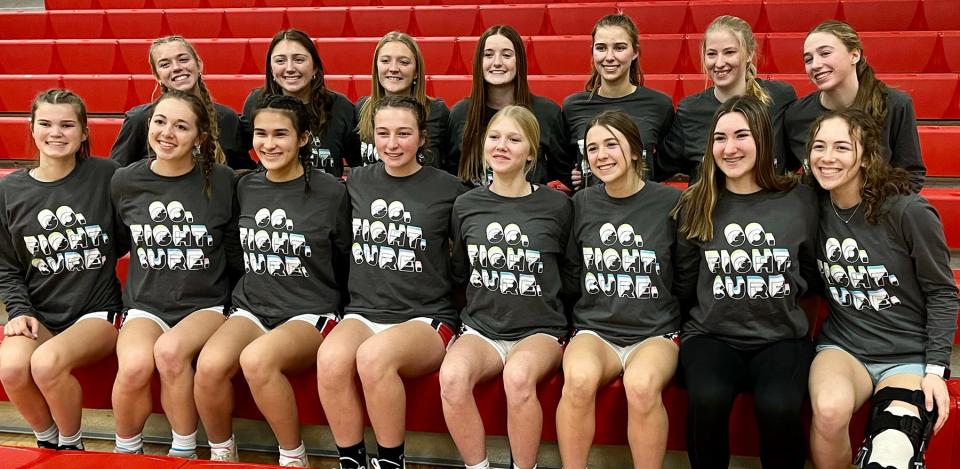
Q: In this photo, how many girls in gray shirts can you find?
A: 15